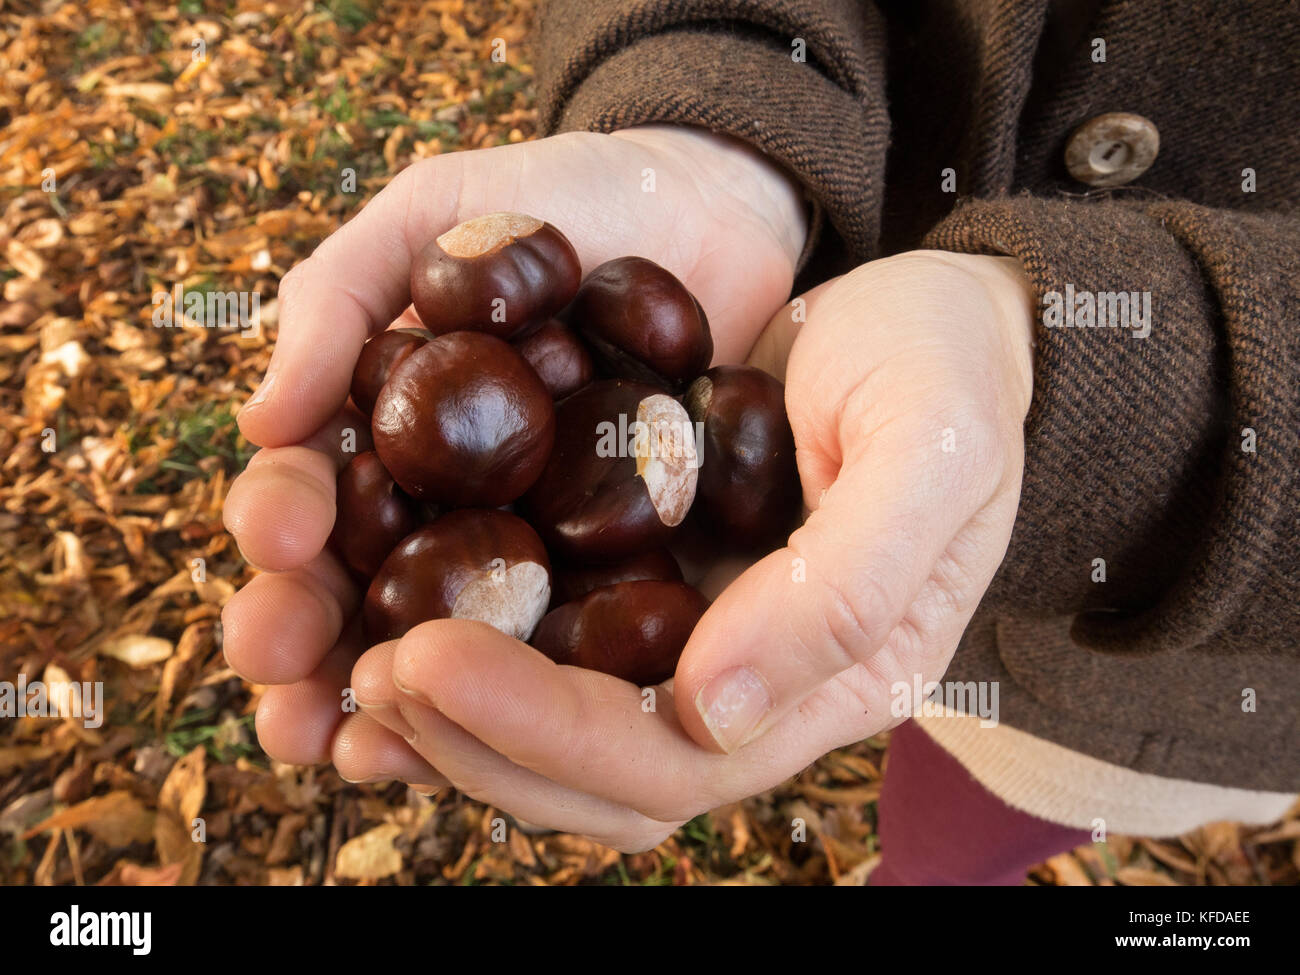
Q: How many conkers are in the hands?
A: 11